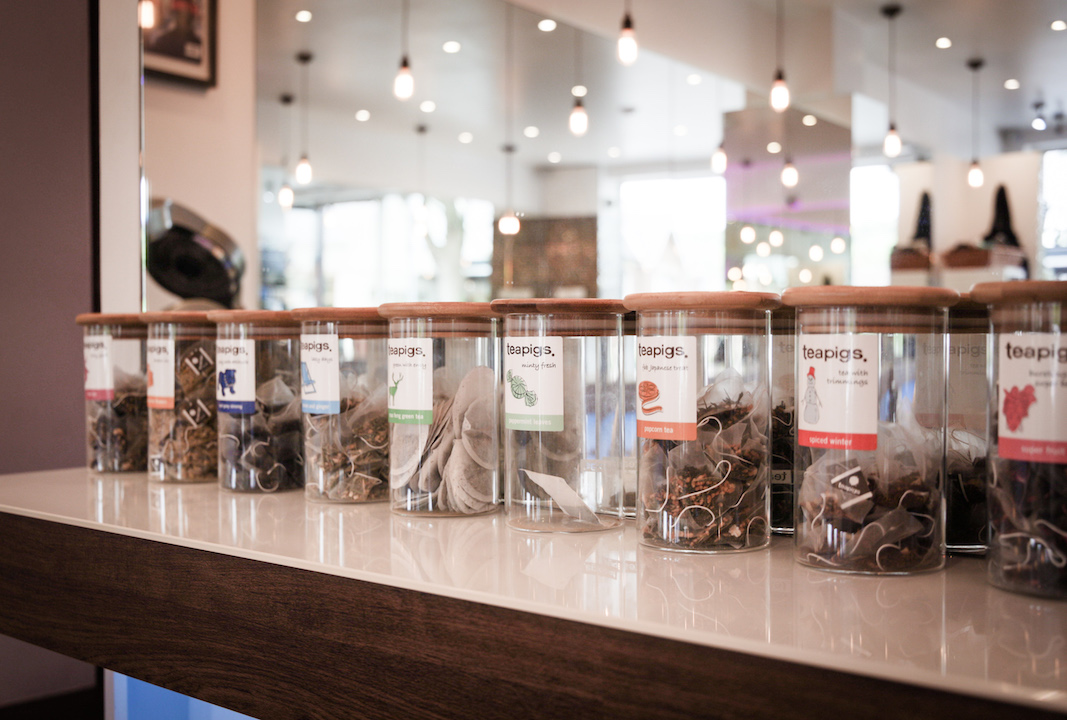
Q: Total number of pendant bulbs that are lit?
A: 12